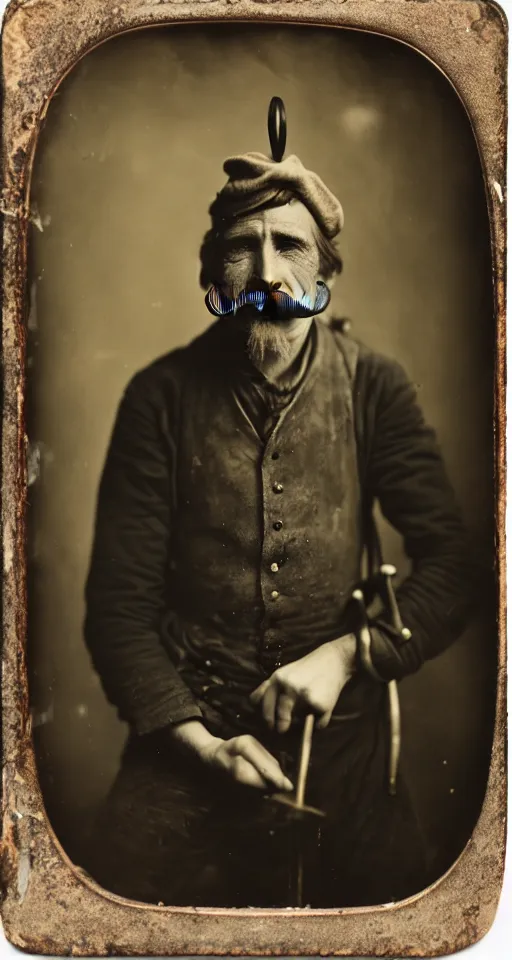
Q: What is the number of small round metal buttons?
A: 5